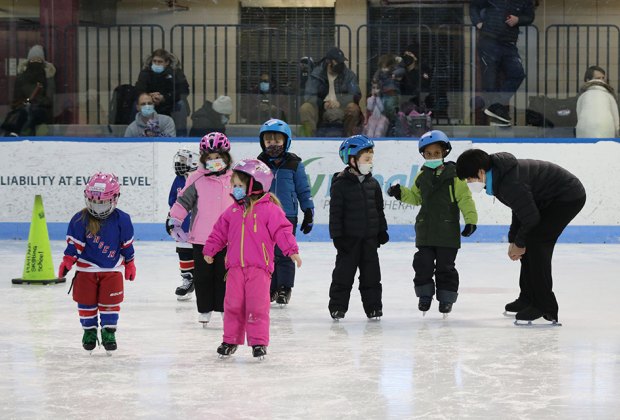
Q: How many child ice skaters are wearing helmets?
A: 7